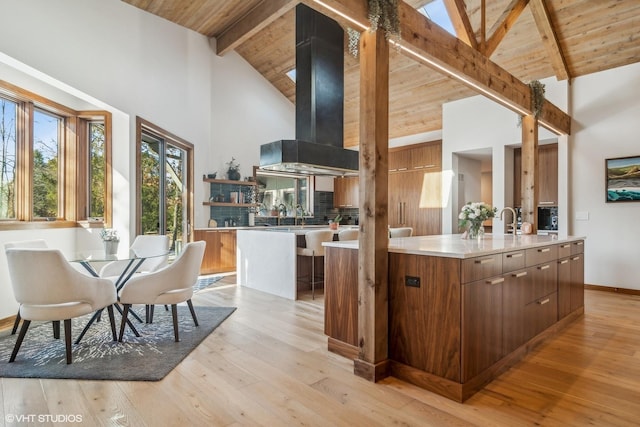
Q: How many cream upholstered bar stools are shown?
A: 3